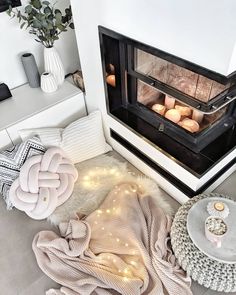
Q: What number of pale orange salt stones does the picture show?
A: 4